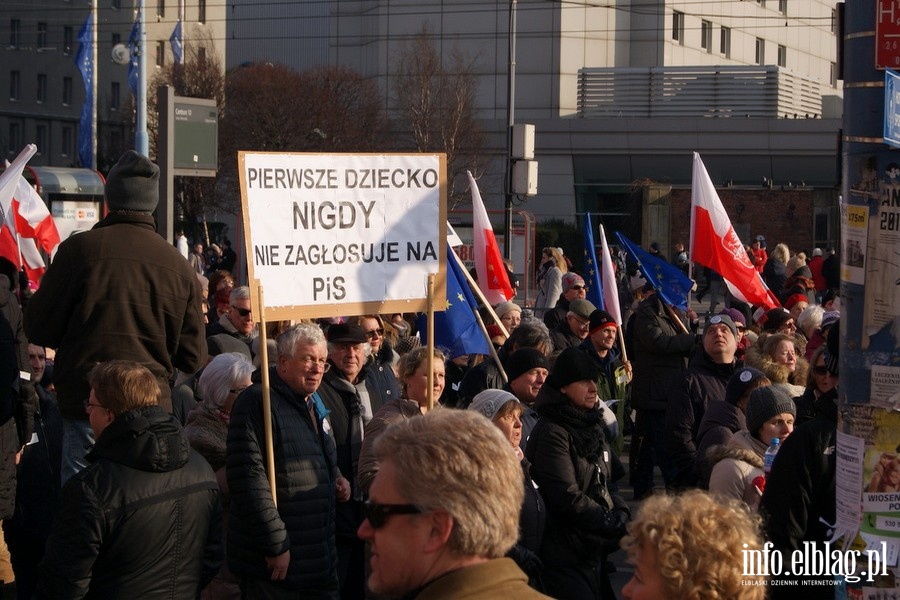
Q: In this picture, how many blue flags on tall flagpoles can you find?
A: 3